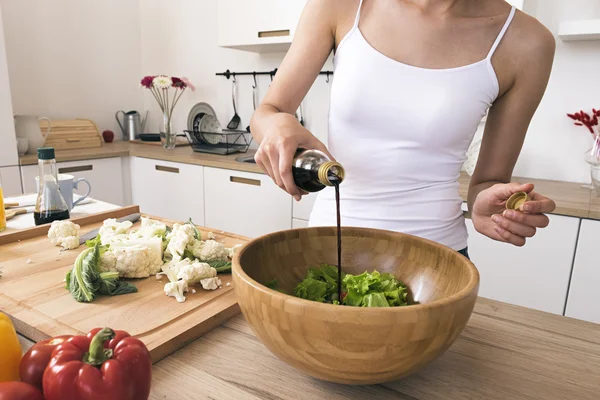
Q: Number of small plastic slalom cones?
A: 0